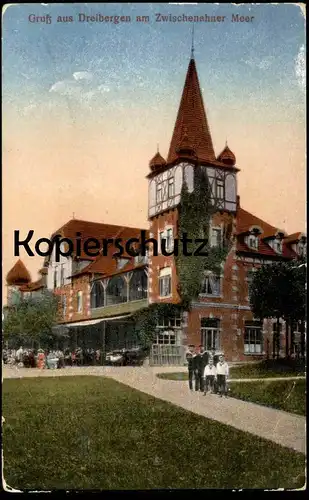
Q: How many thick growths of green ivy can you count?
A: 1